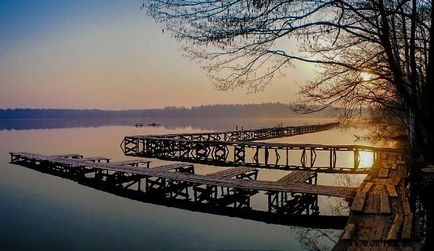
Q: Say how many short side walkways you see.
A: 6